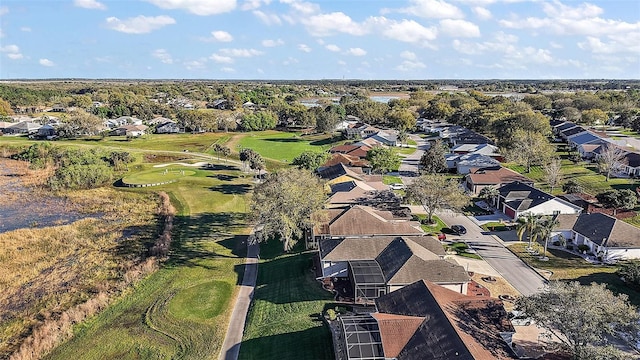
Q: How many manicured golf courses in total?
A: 1